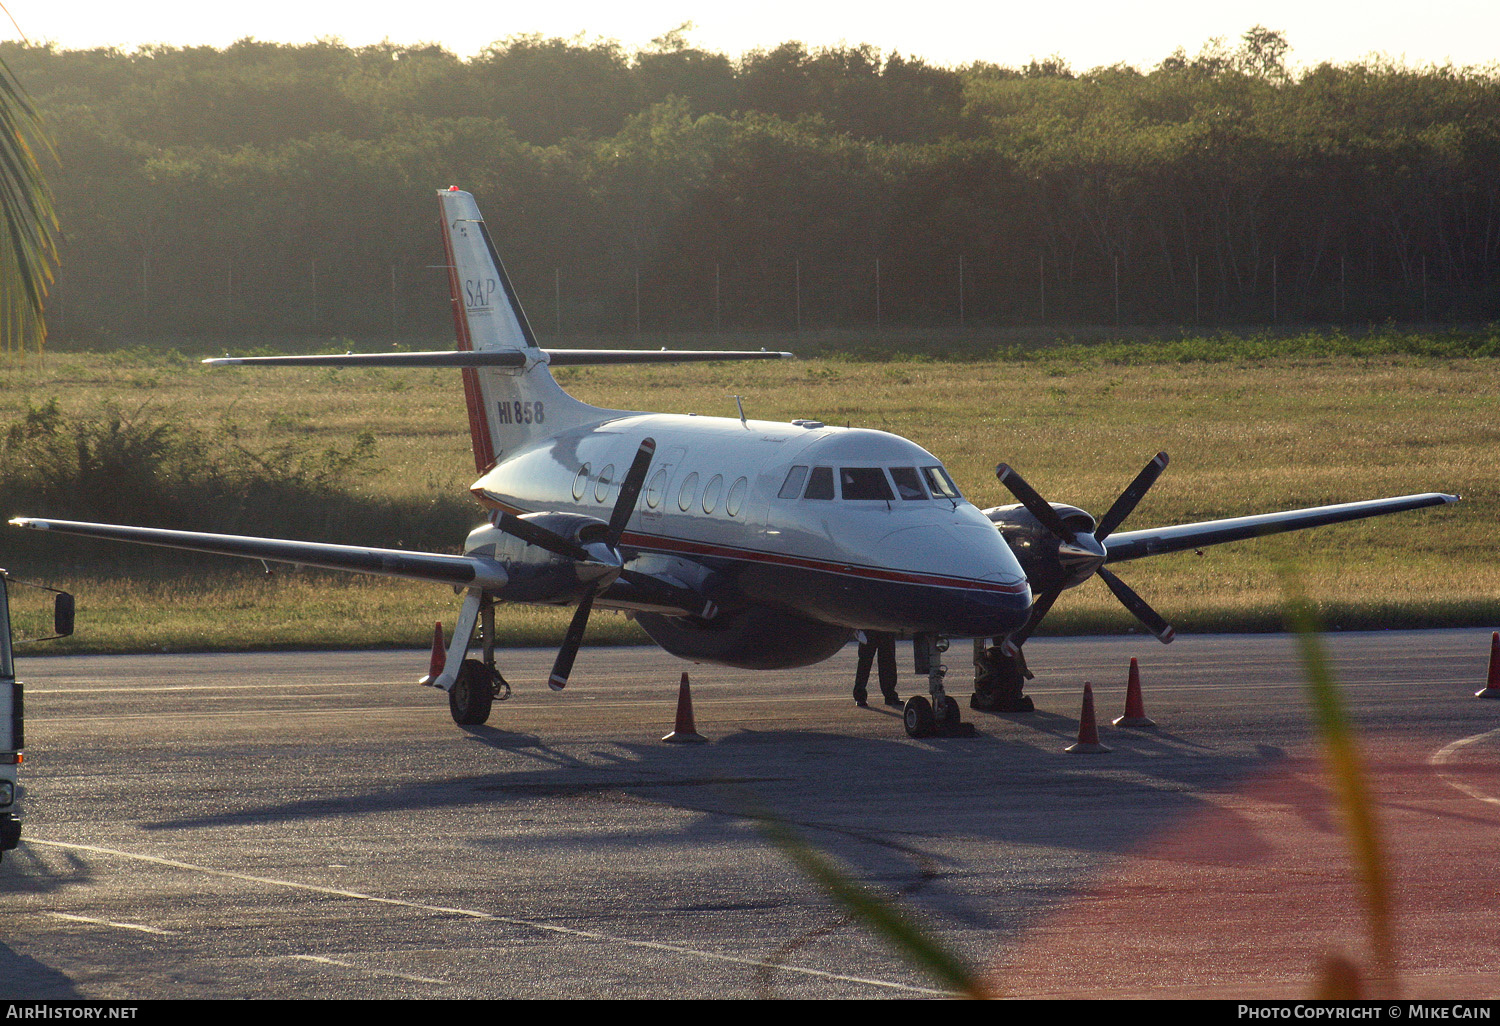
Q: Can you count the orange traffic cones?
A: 5